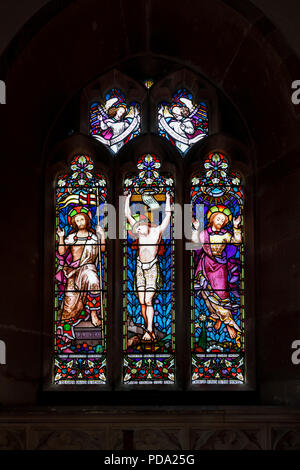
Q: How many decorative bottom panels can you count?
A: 3